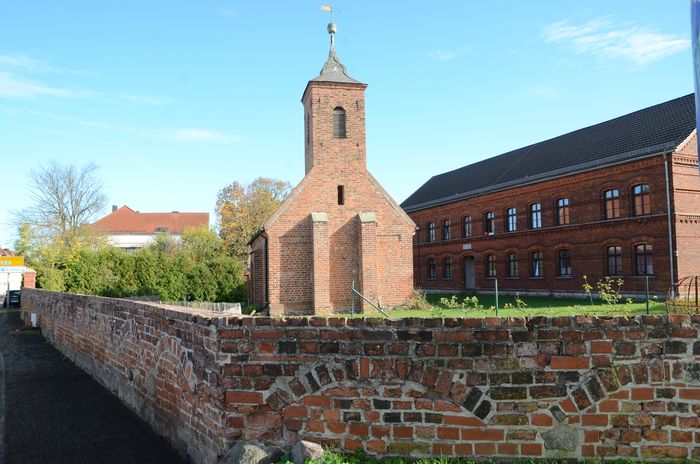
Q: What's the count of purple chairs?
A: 0